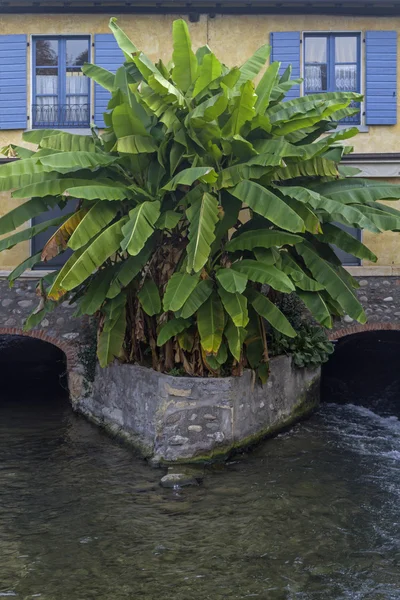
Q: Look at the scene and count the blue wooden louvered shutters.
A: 4